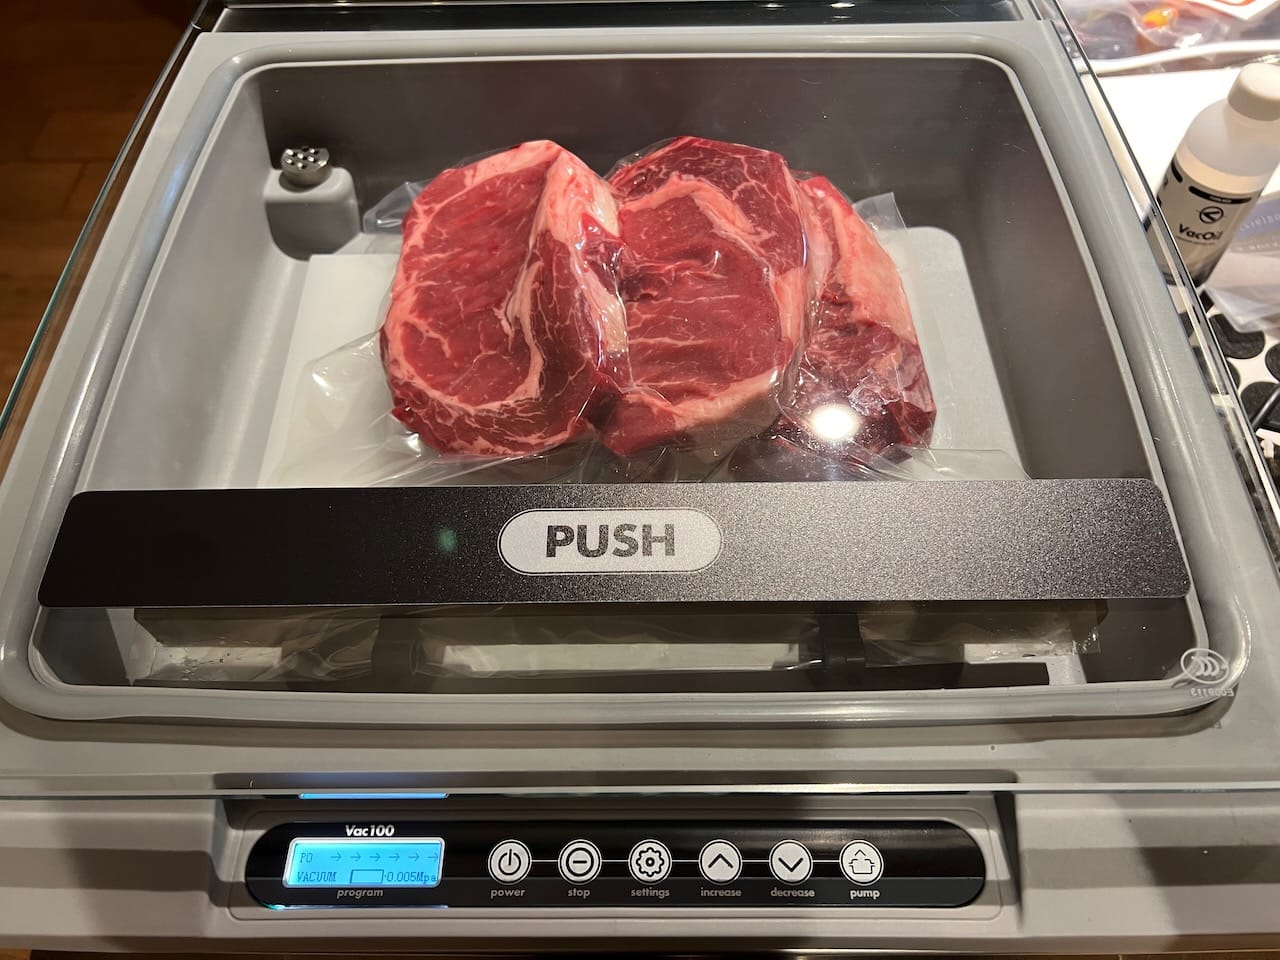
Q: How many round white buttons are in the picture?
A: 6